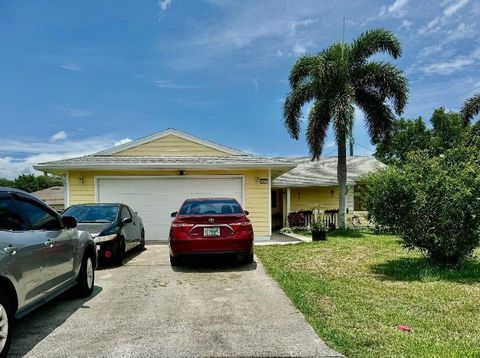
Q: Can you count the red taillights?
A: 2